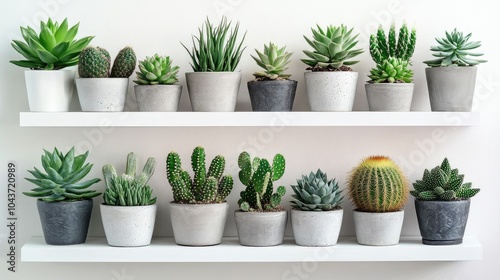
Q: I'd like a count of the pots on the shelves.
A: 15